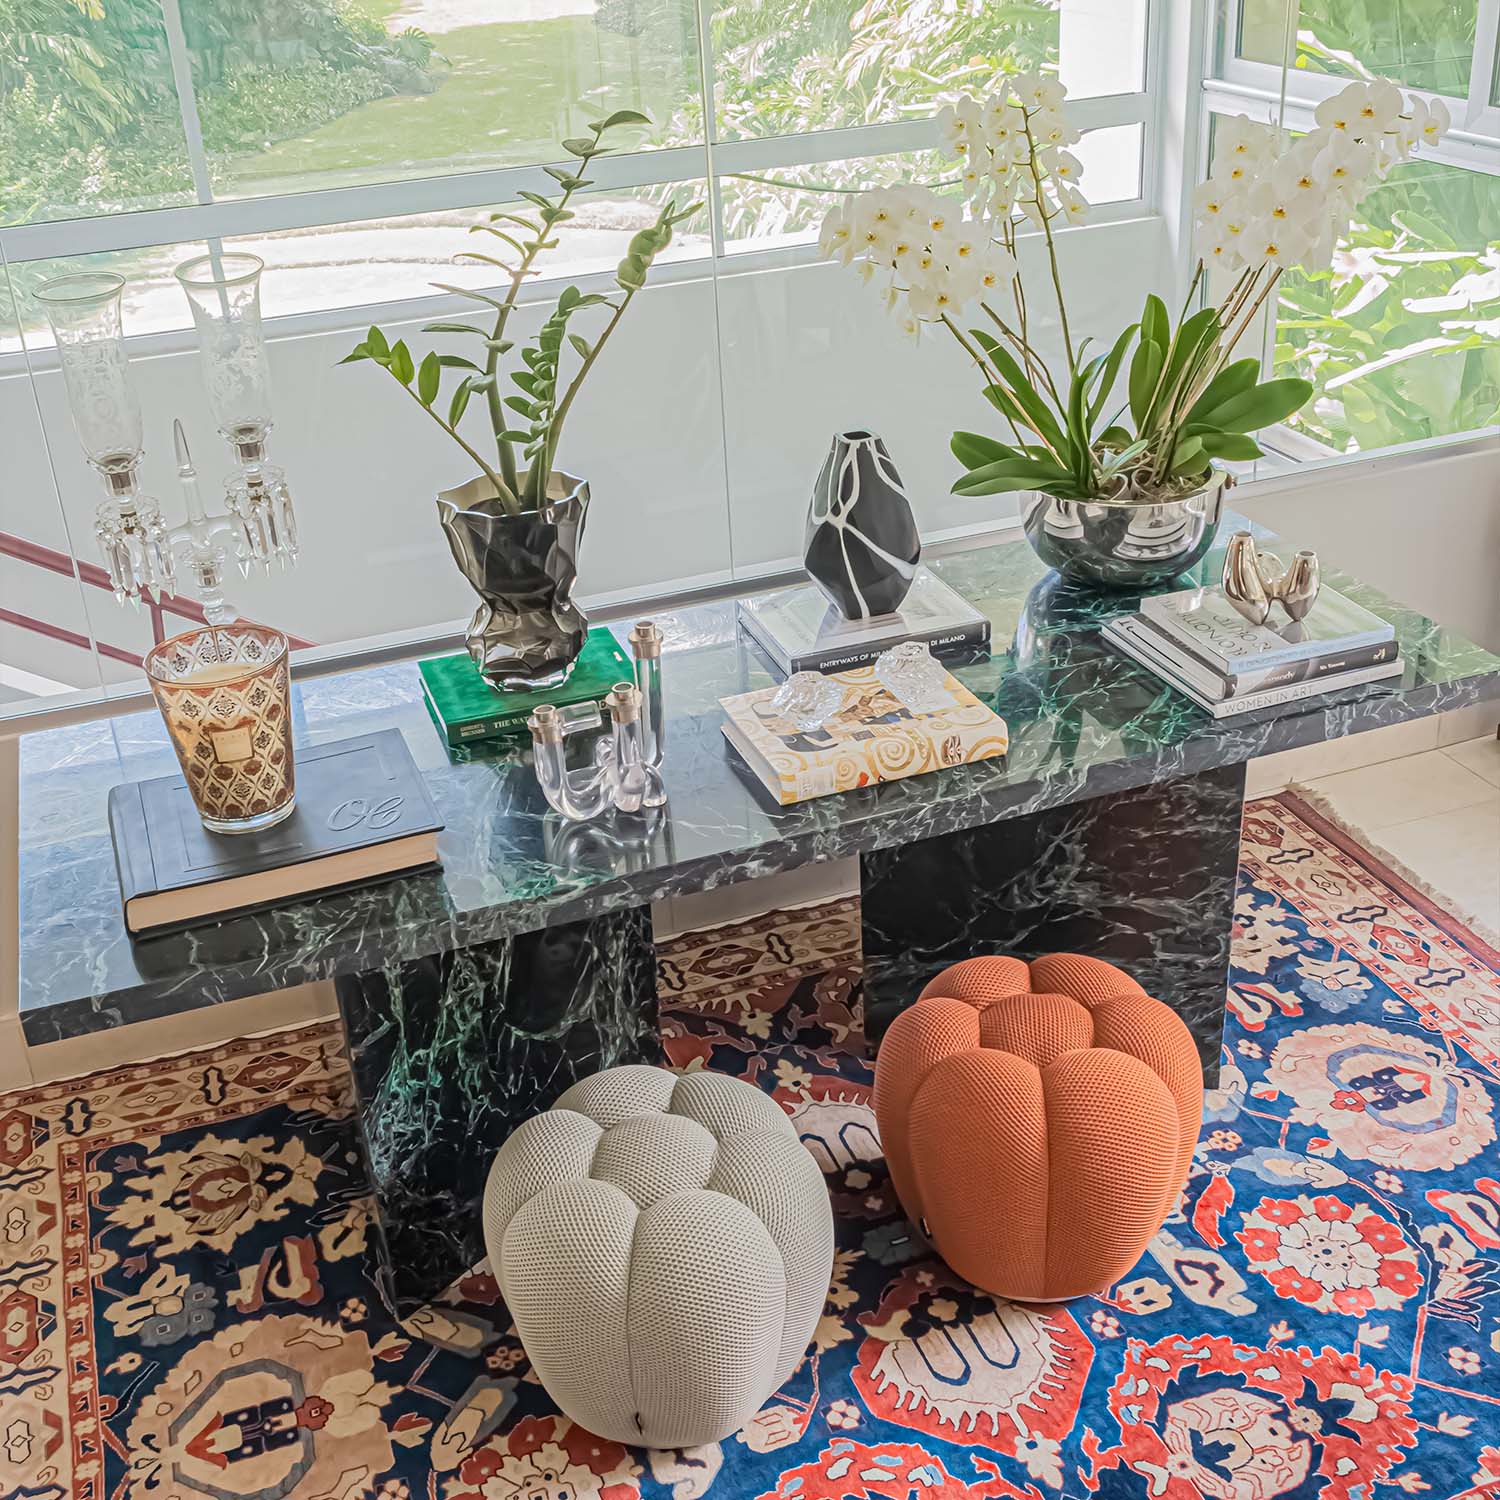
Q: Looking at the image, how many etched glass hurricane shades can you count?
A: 2